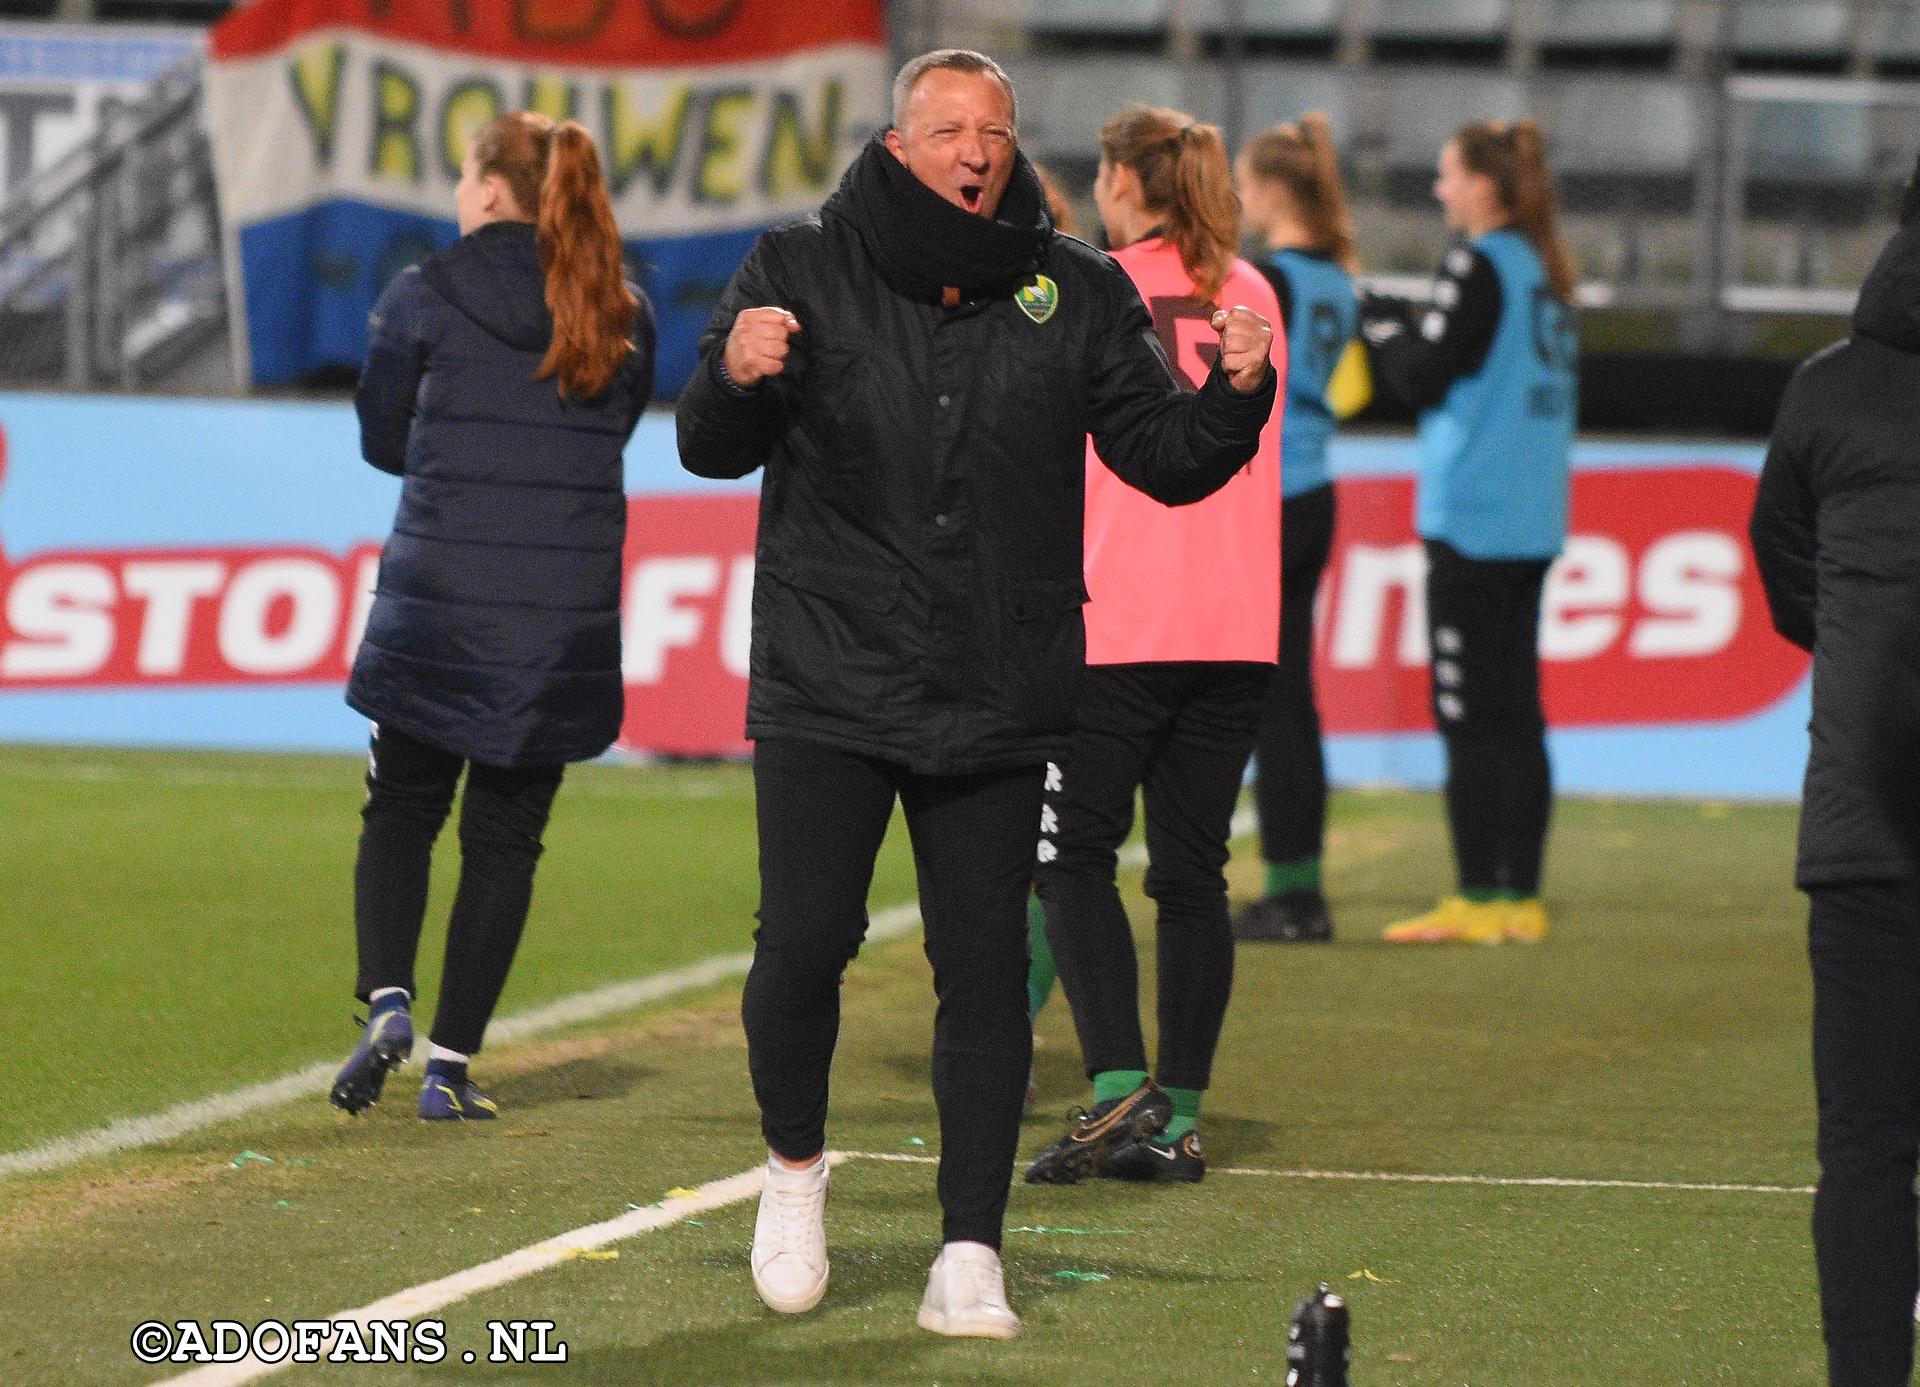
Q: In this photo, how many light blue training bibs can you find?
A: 2